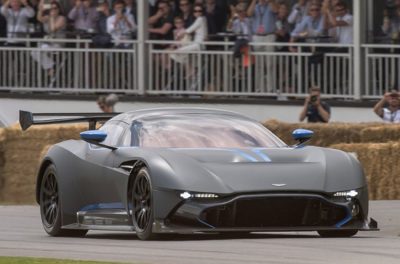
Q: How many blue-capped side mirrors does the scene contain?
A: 2